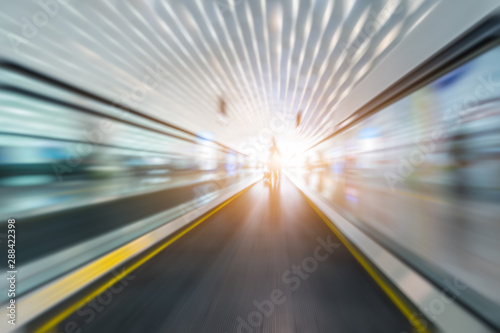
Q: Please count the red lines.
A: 0